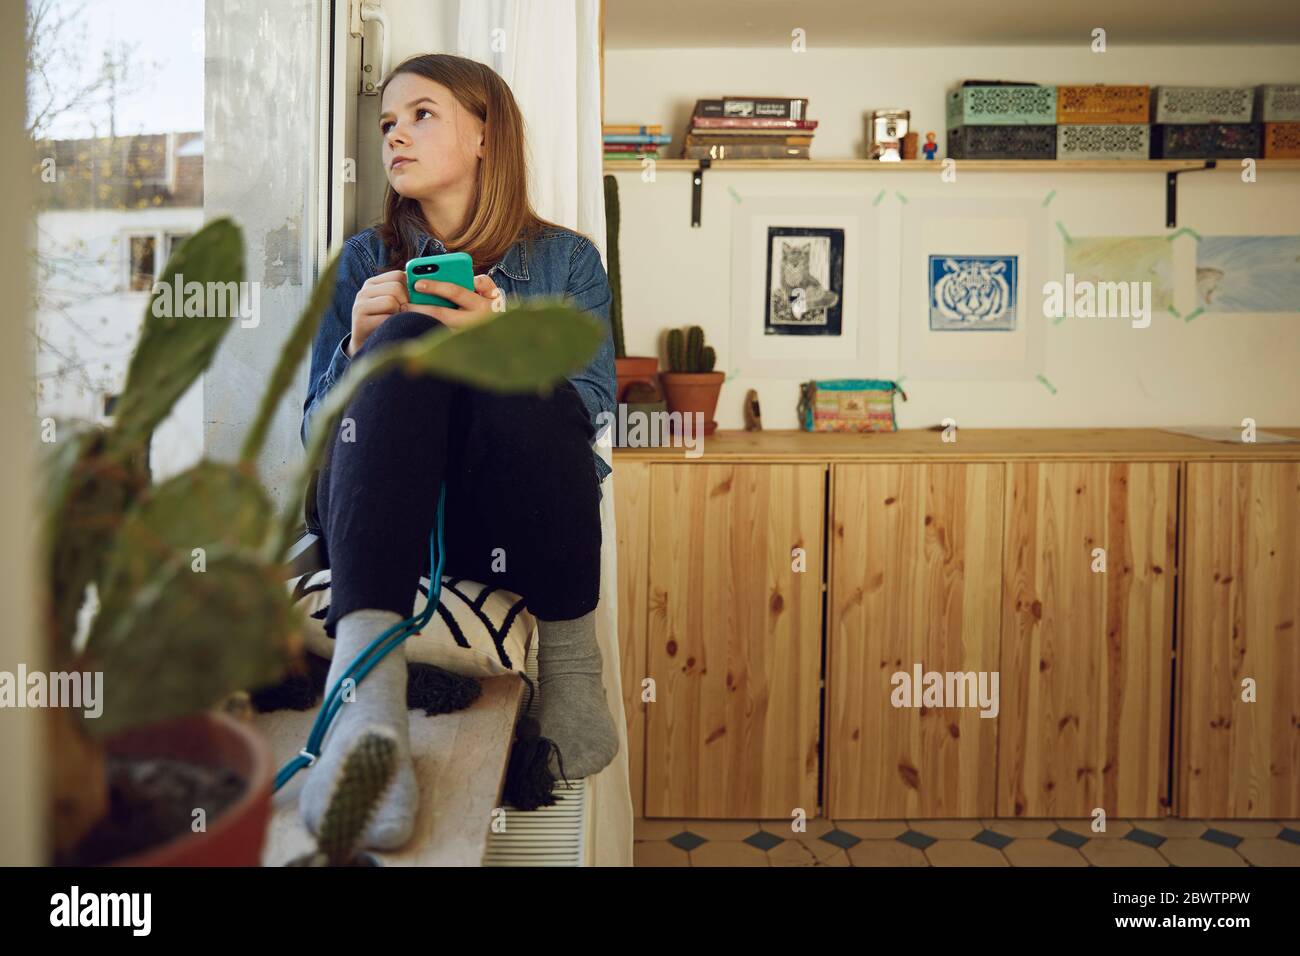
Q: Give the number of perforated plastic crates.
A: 8